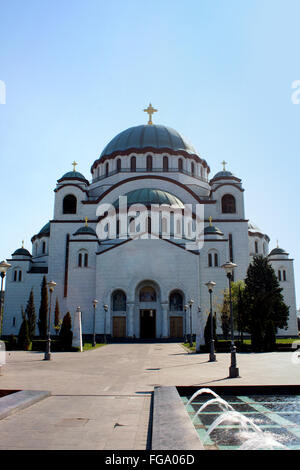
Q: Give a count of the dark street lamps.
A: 8